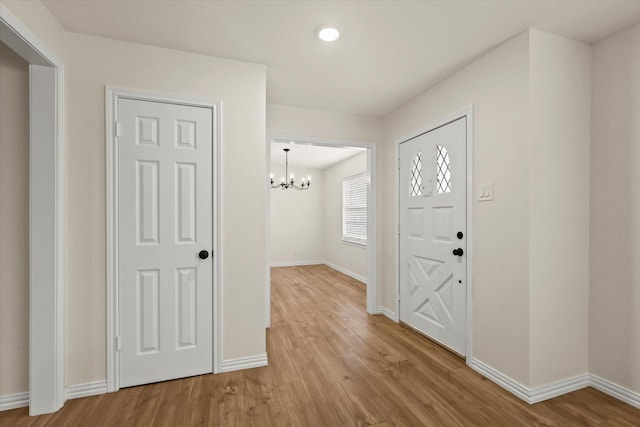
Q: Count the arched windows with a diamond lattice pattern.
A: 2